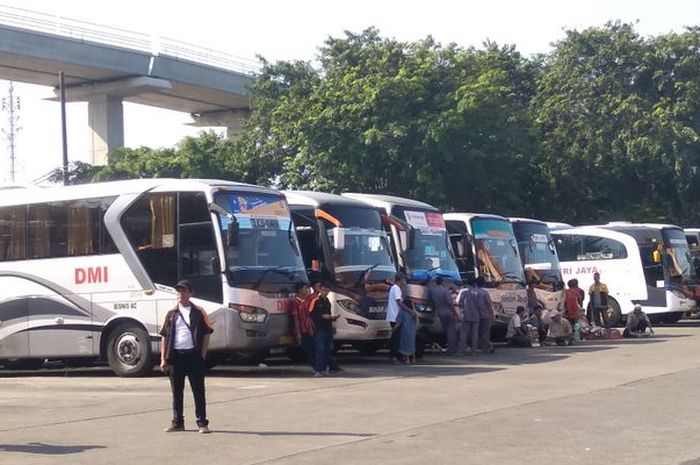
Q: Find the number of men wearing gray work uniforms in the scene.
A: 3